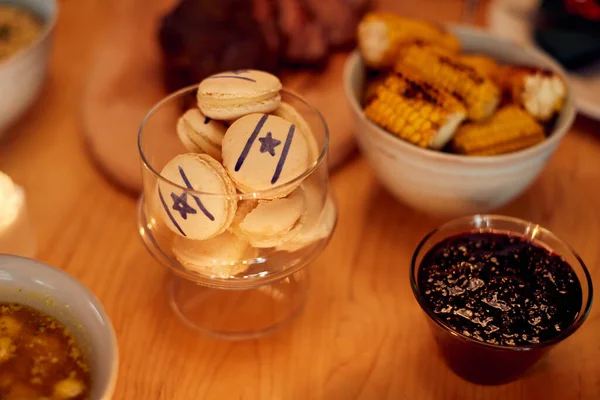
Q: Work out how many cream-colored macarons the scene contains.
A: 8